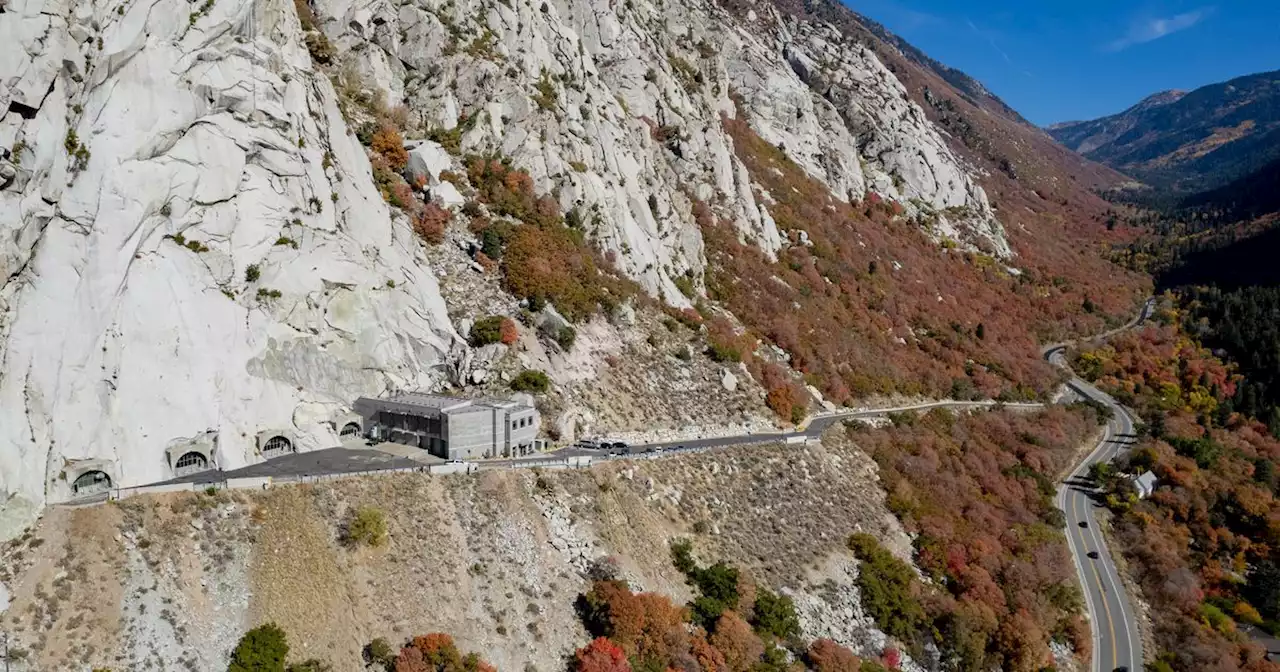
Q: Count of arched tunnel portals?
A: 4